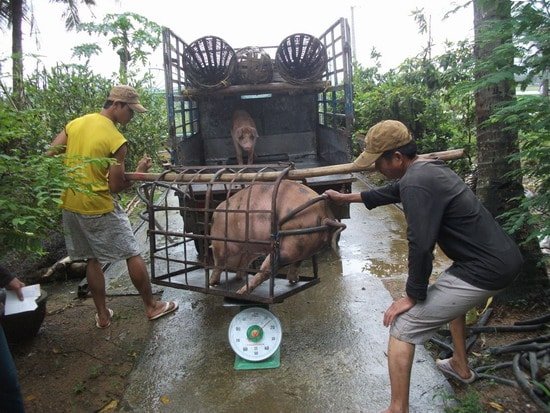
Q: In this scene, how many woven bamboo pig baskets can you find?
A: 3